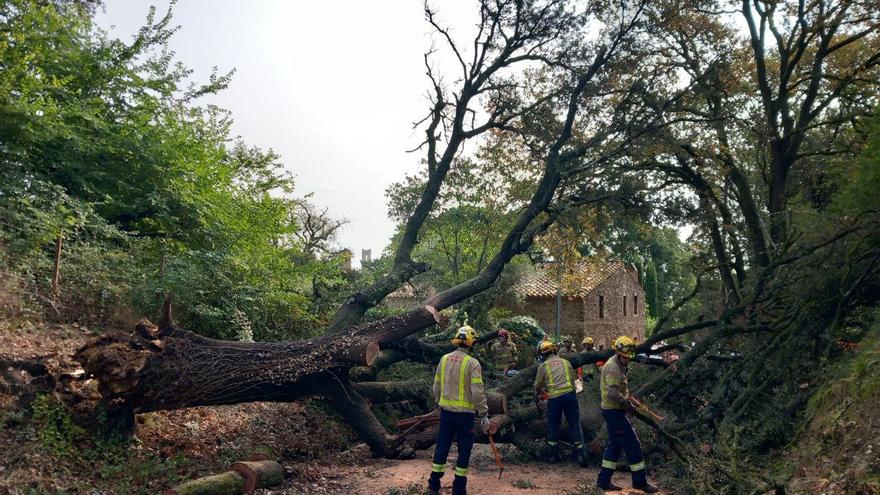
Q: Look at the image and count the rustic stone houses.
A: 1